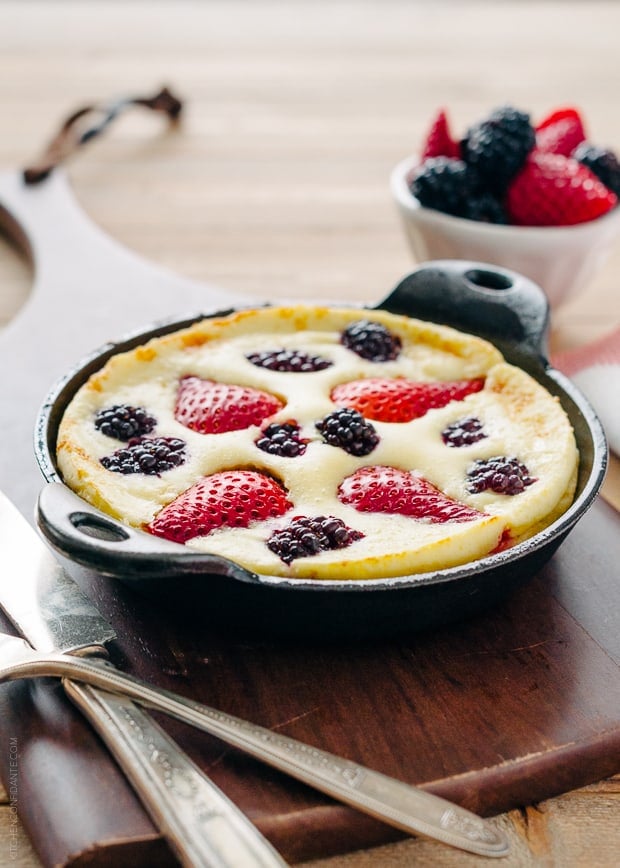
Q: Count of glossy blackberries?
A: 13